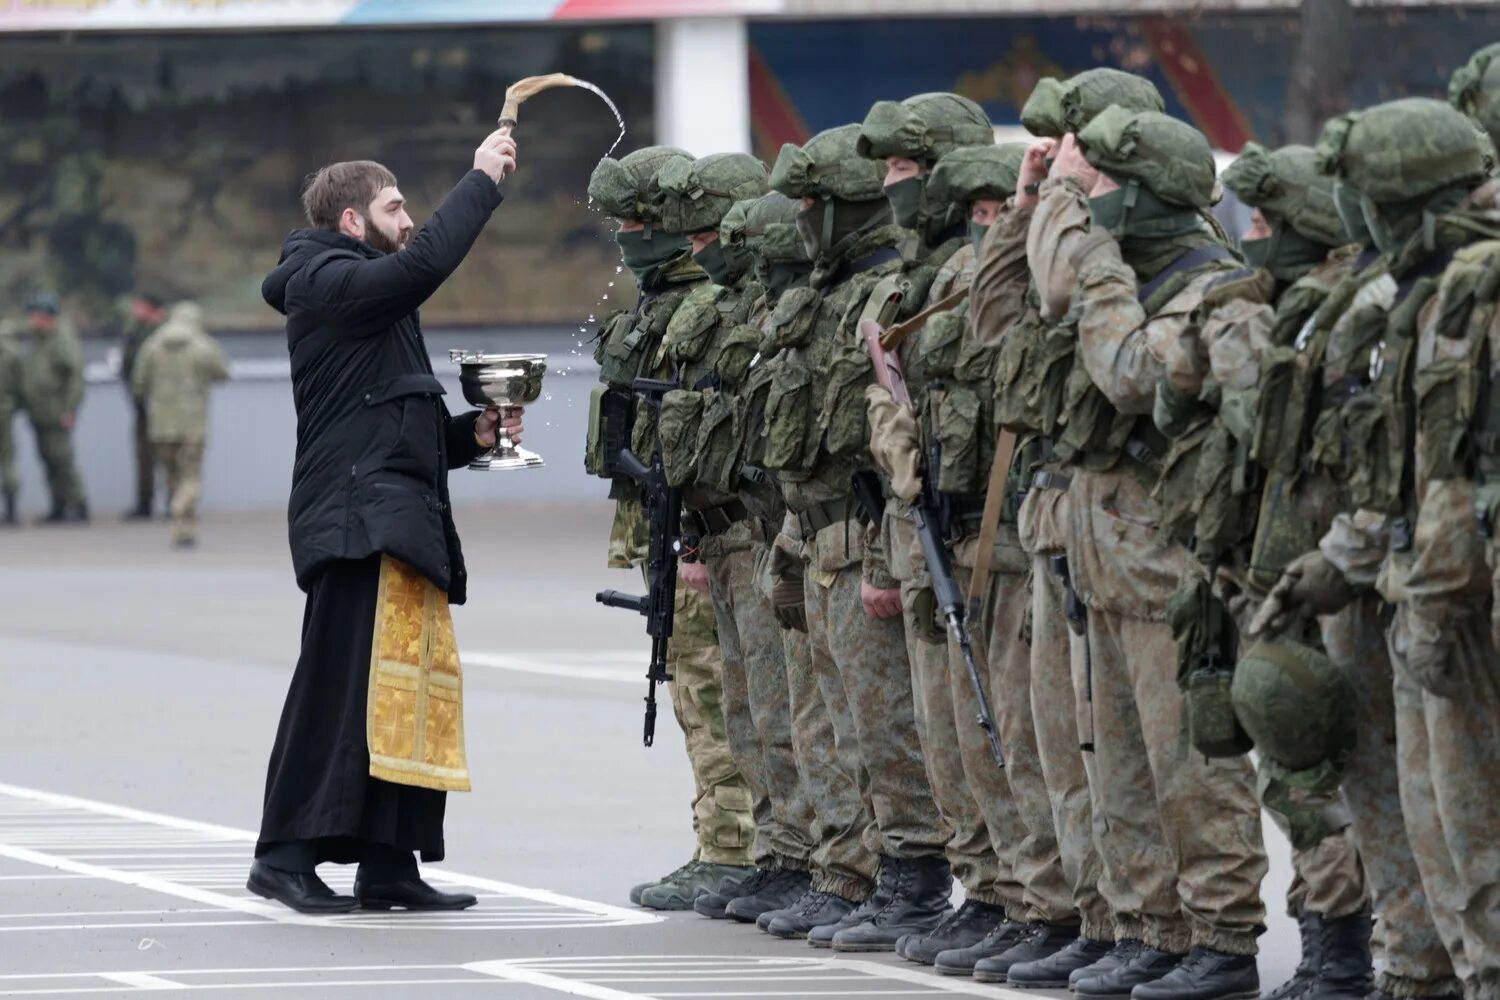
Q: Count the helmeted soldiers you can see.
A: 11